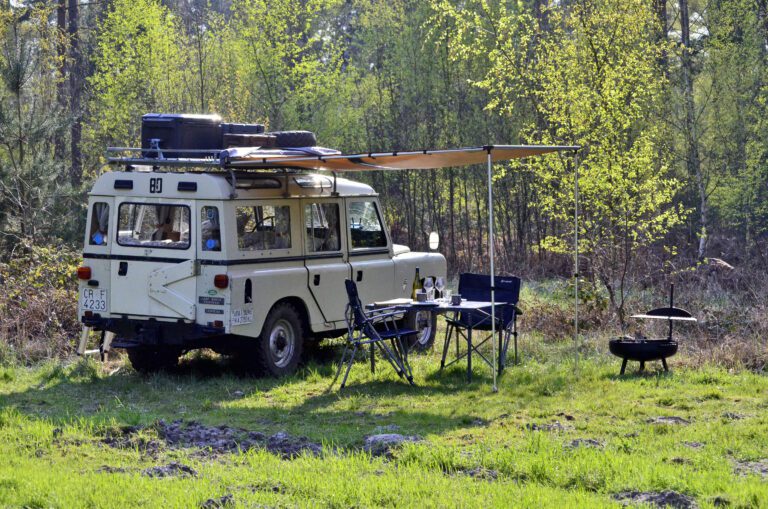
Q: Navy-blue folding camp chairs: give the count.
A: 2